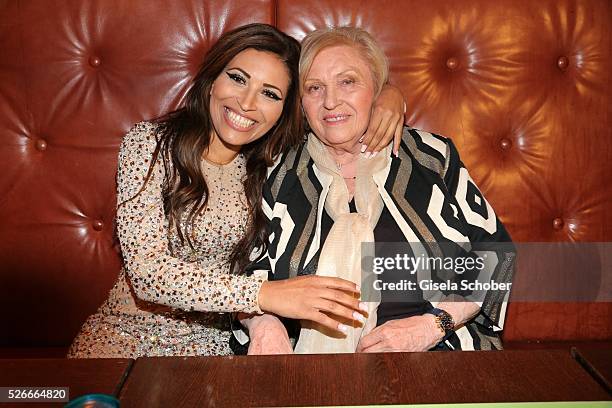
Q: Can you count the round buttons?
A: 7